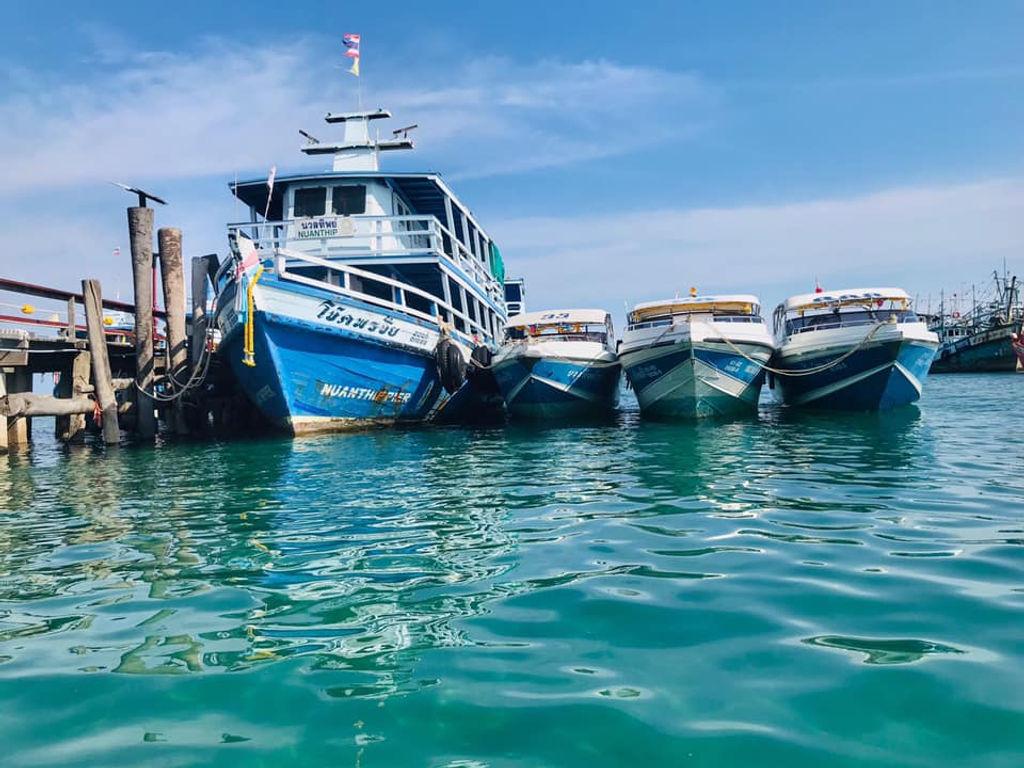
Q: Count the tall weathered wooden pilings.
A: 4